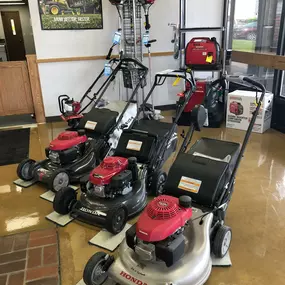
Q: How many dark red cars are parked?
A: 1